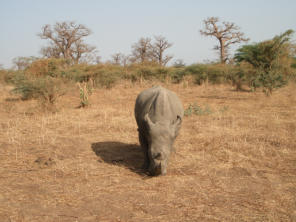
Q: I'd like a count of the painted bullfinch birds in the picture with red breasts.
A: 0